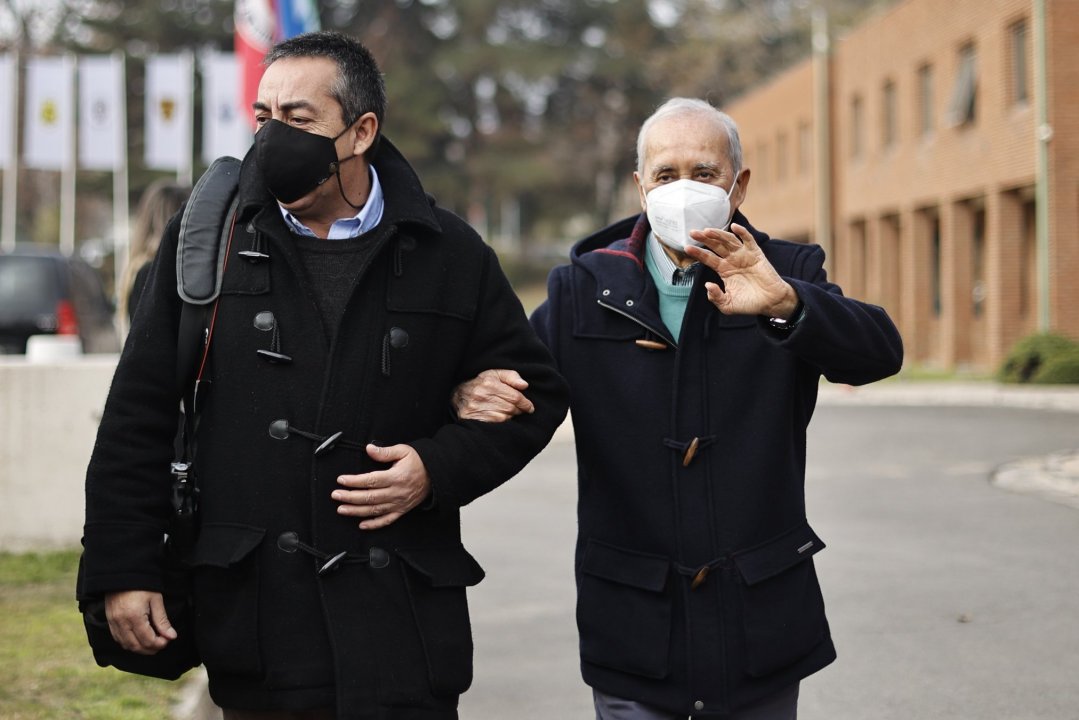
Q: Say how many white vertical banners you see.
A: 5